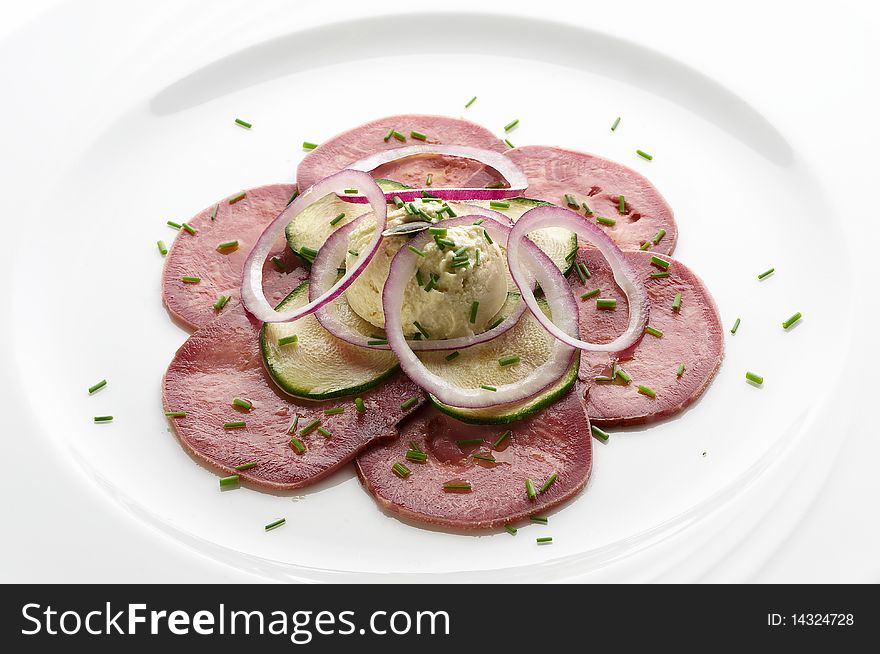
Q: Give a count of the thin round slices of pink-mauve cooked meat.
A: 6